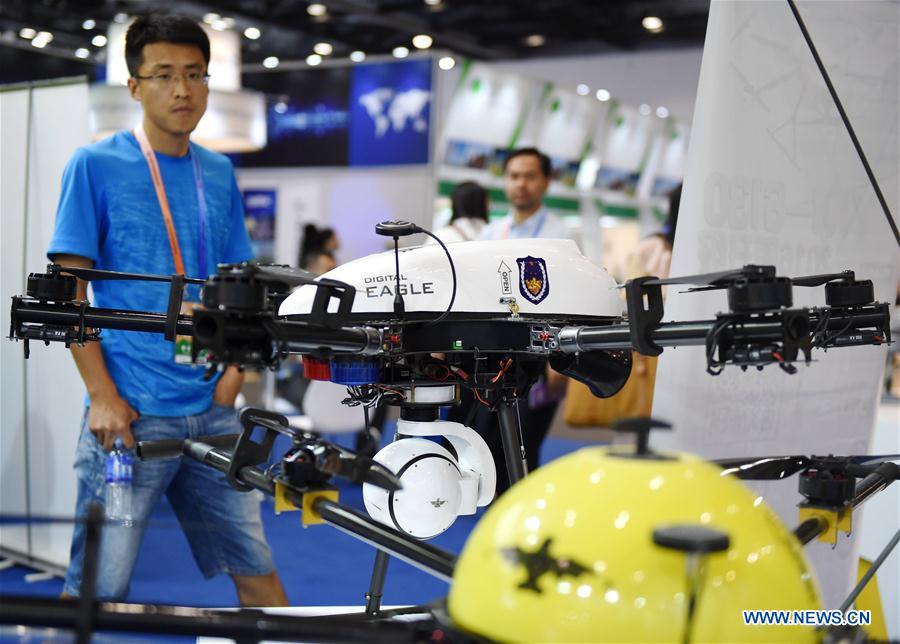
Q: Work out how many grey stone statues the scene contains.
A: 0